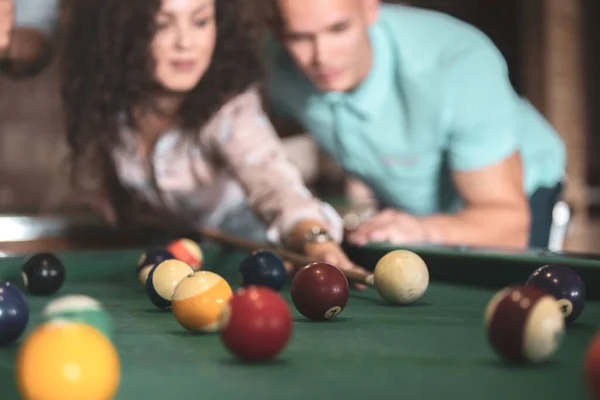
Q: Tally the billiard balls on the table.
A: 15